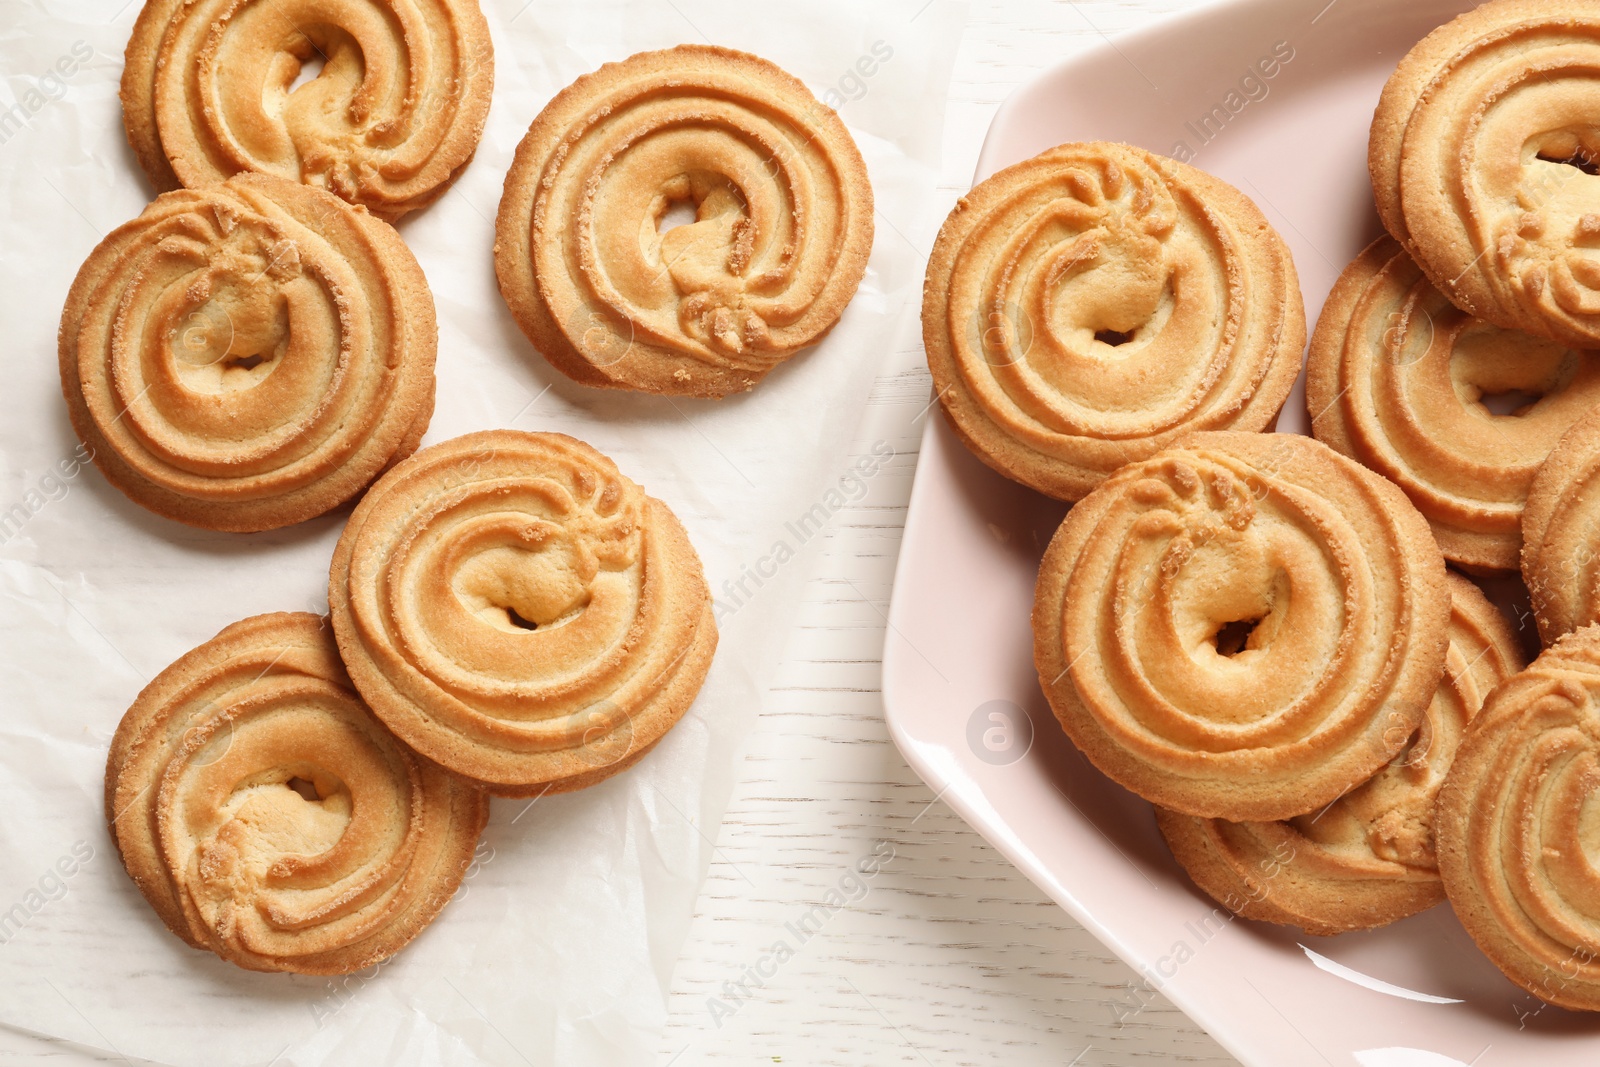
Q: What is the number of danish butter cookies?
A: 12